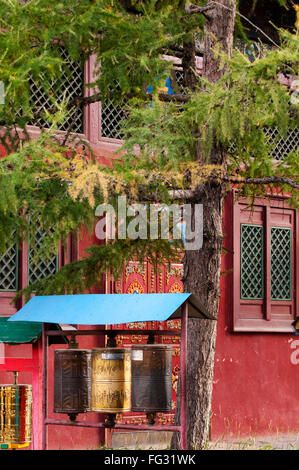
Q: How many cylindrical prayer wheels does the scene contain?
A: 4